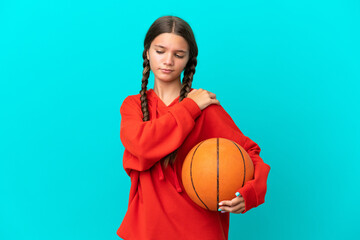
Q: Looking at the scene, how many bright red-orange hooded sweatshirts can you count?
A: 1